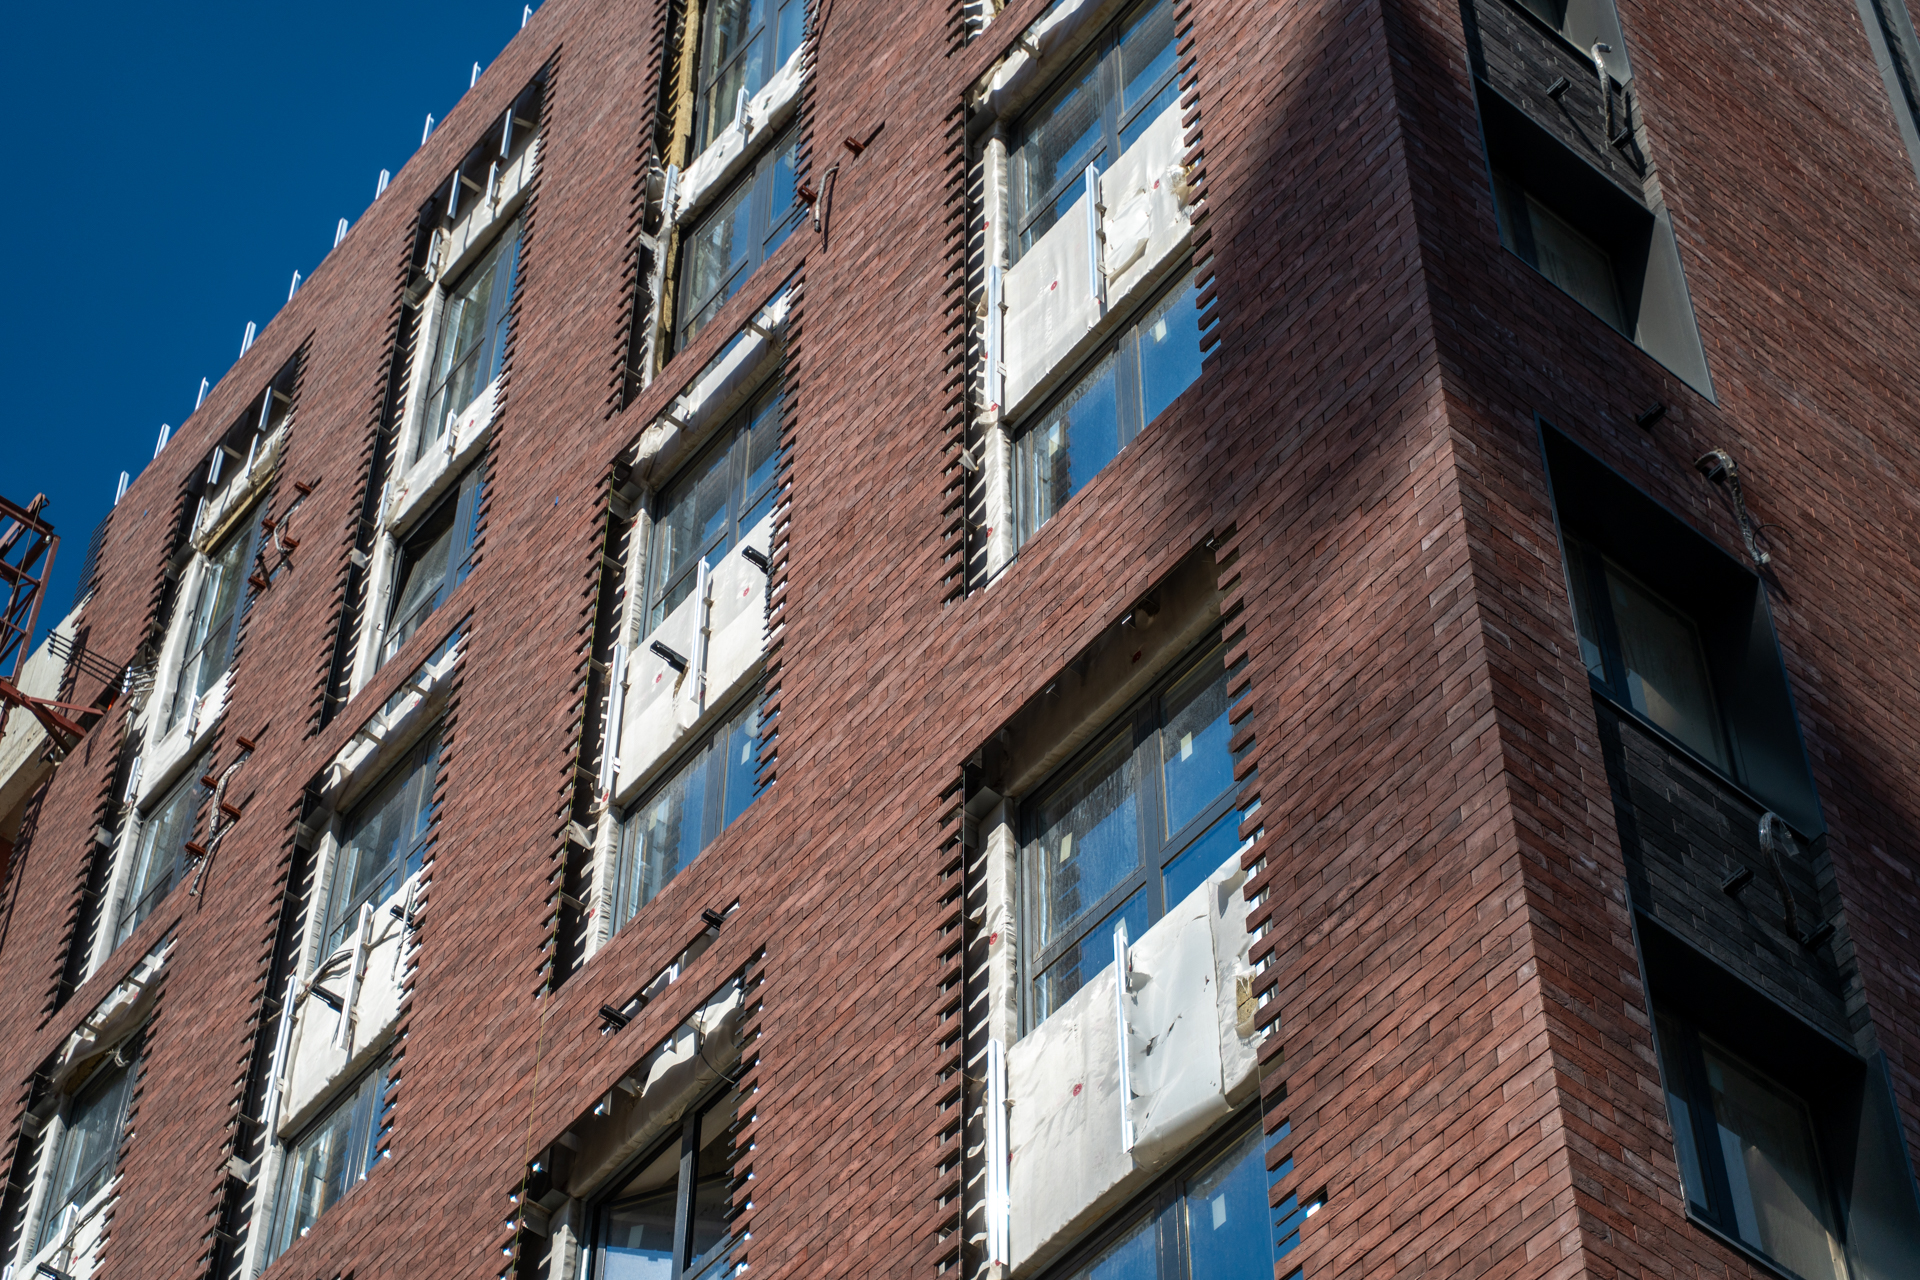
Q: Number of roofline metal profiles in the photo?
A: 10